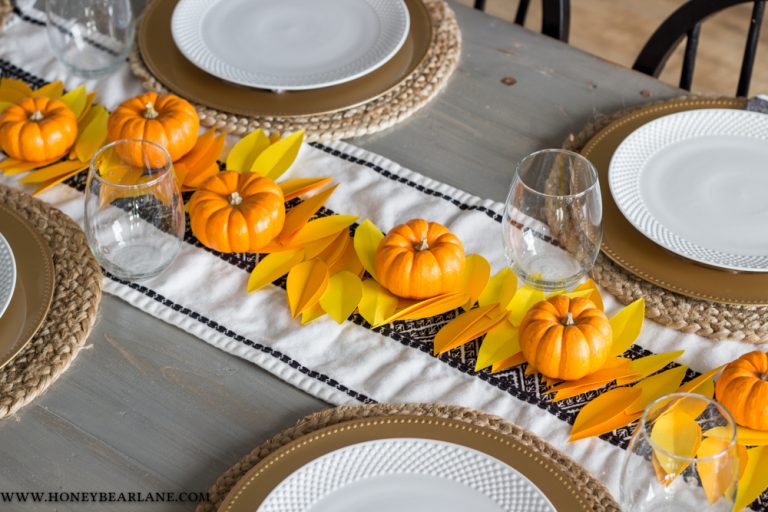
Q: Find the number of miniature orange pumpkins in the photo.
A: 6